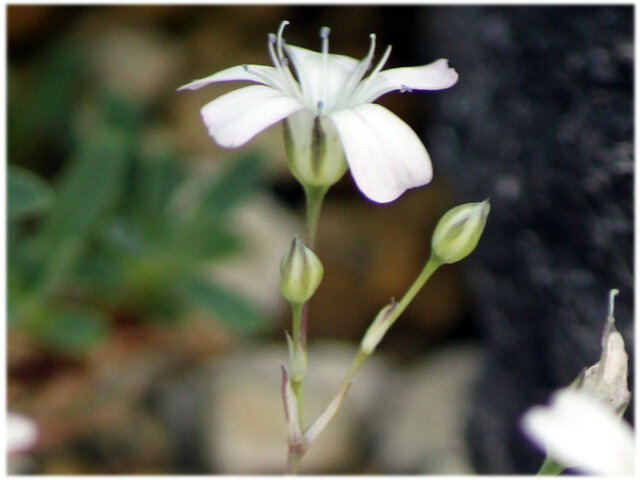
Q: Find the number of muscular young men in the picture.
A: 0